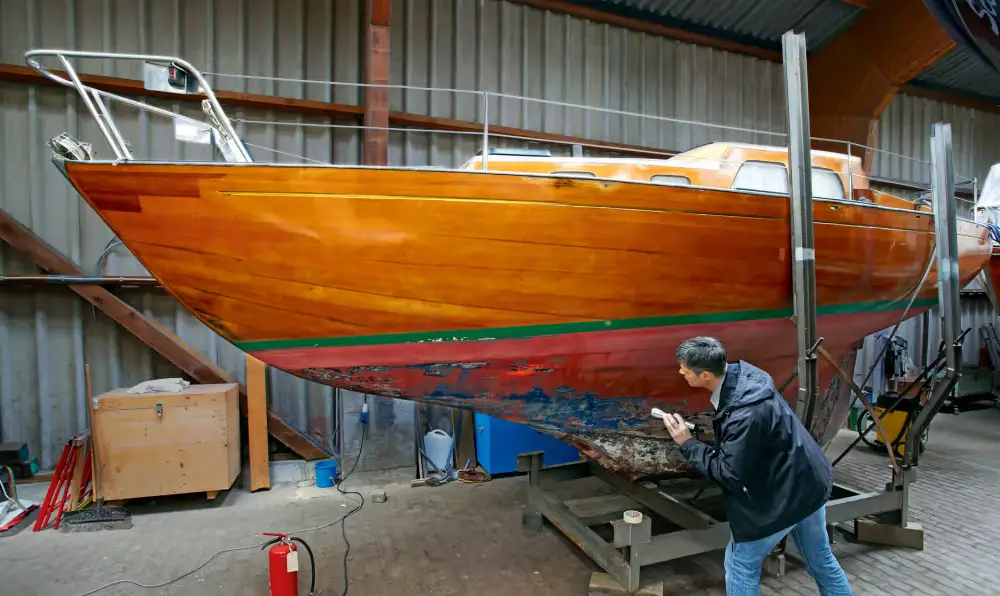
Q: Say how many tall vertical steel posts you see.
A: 2